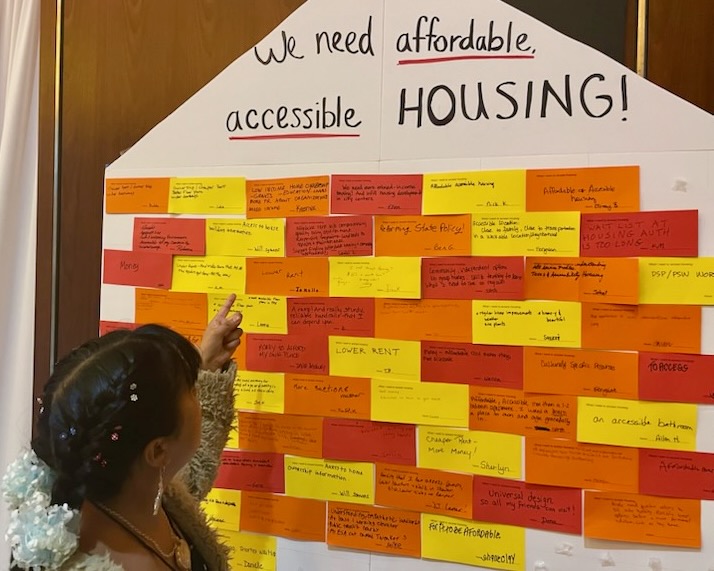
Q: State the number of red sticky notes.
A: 15